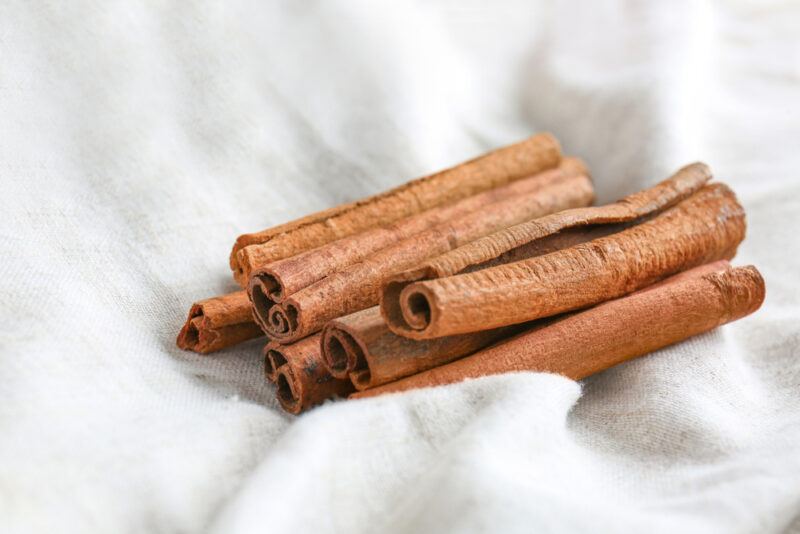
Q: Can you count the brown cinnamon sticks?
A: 7